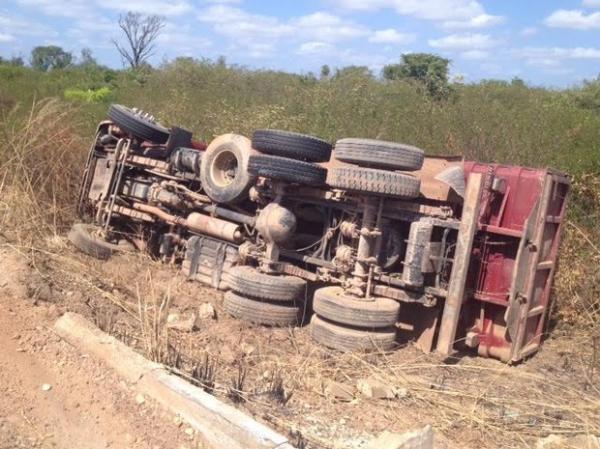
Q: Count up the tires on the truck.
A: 11